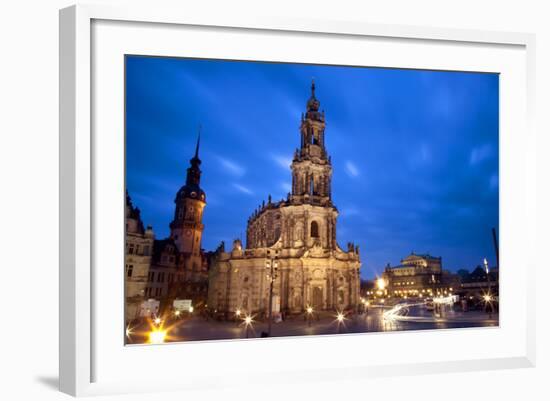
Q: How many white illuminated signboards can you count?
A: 1